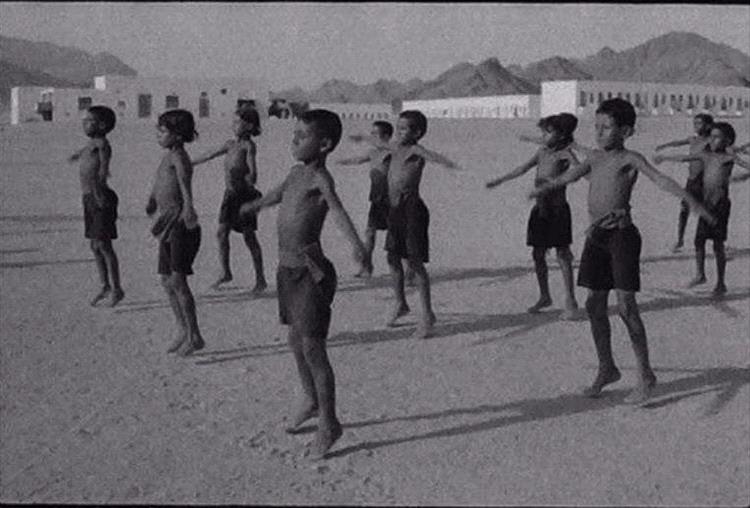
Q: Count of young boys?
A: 11